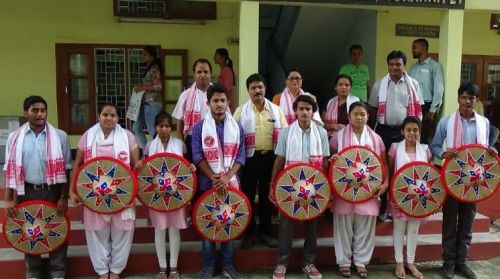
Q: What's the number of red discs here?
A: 8